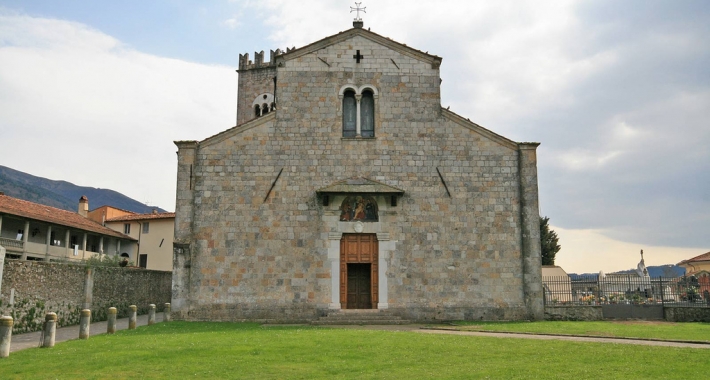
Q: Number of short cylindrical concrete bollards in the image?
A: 7